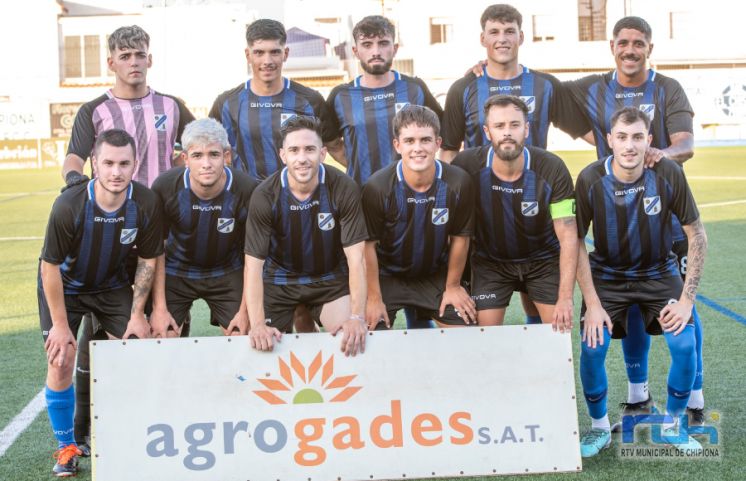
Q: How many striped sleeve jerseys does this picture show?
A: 0